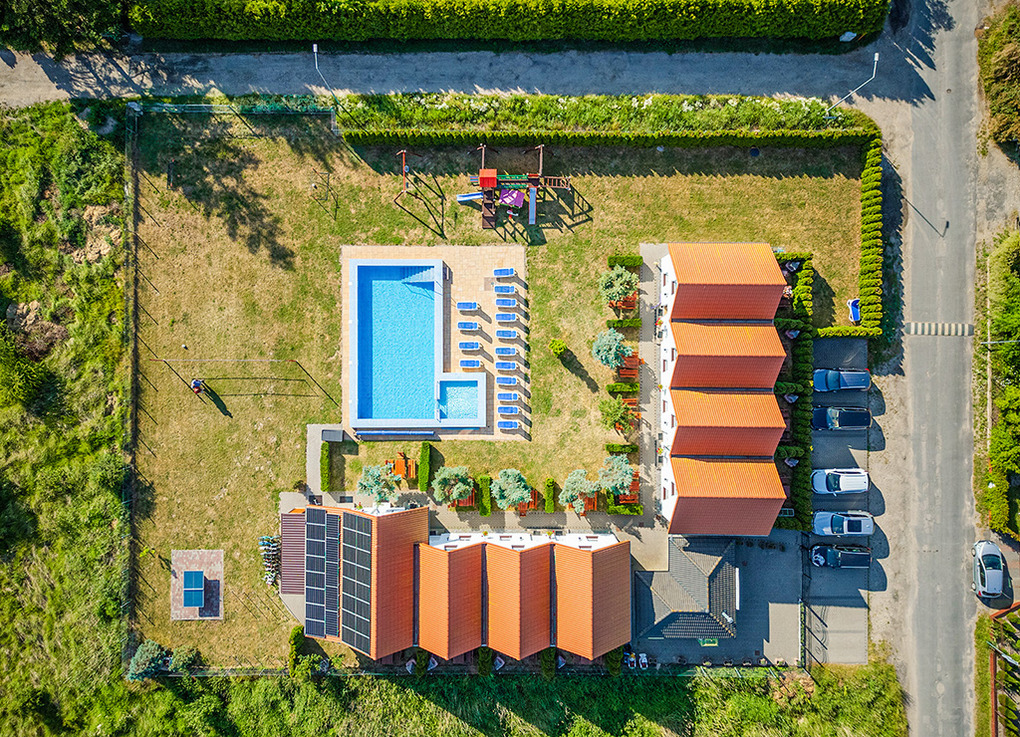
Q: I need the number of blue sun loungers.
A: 15